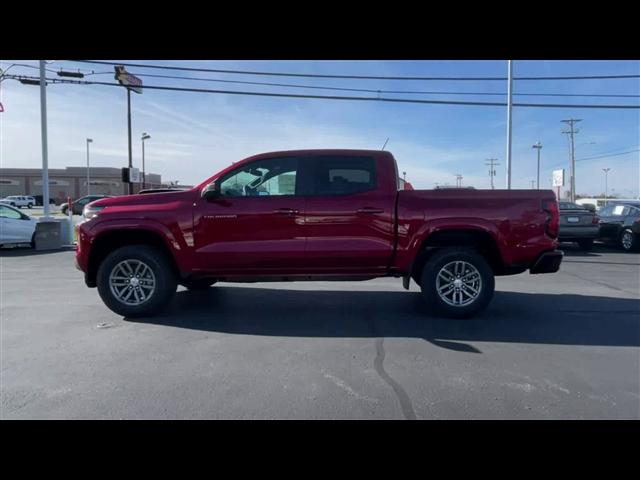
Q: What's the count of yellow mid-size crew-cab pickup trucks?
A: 0